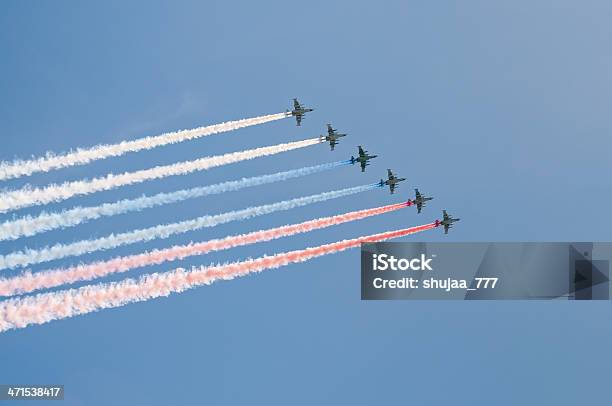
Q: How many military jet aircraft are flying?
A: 6